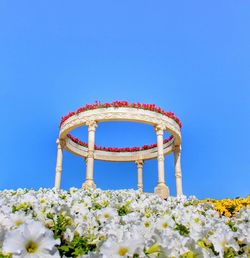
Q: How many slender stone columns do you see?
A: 5